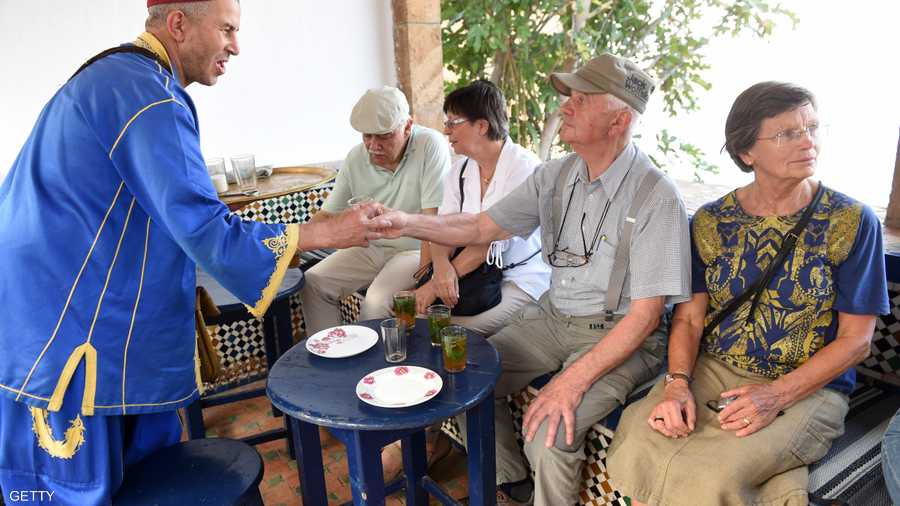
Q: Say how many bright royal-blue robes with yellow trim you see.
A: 1